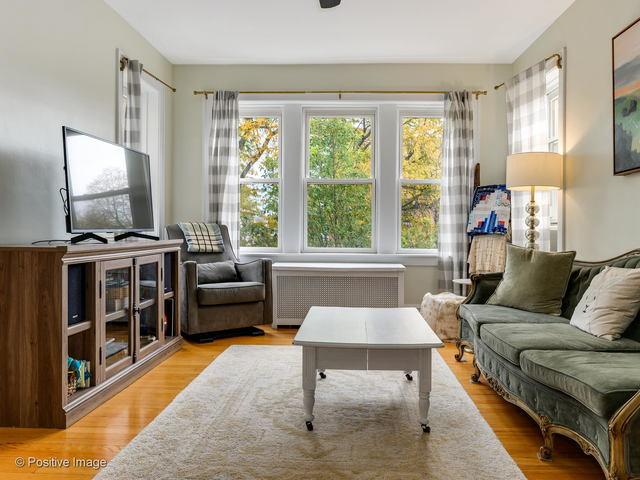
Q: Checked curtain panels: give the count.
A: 4